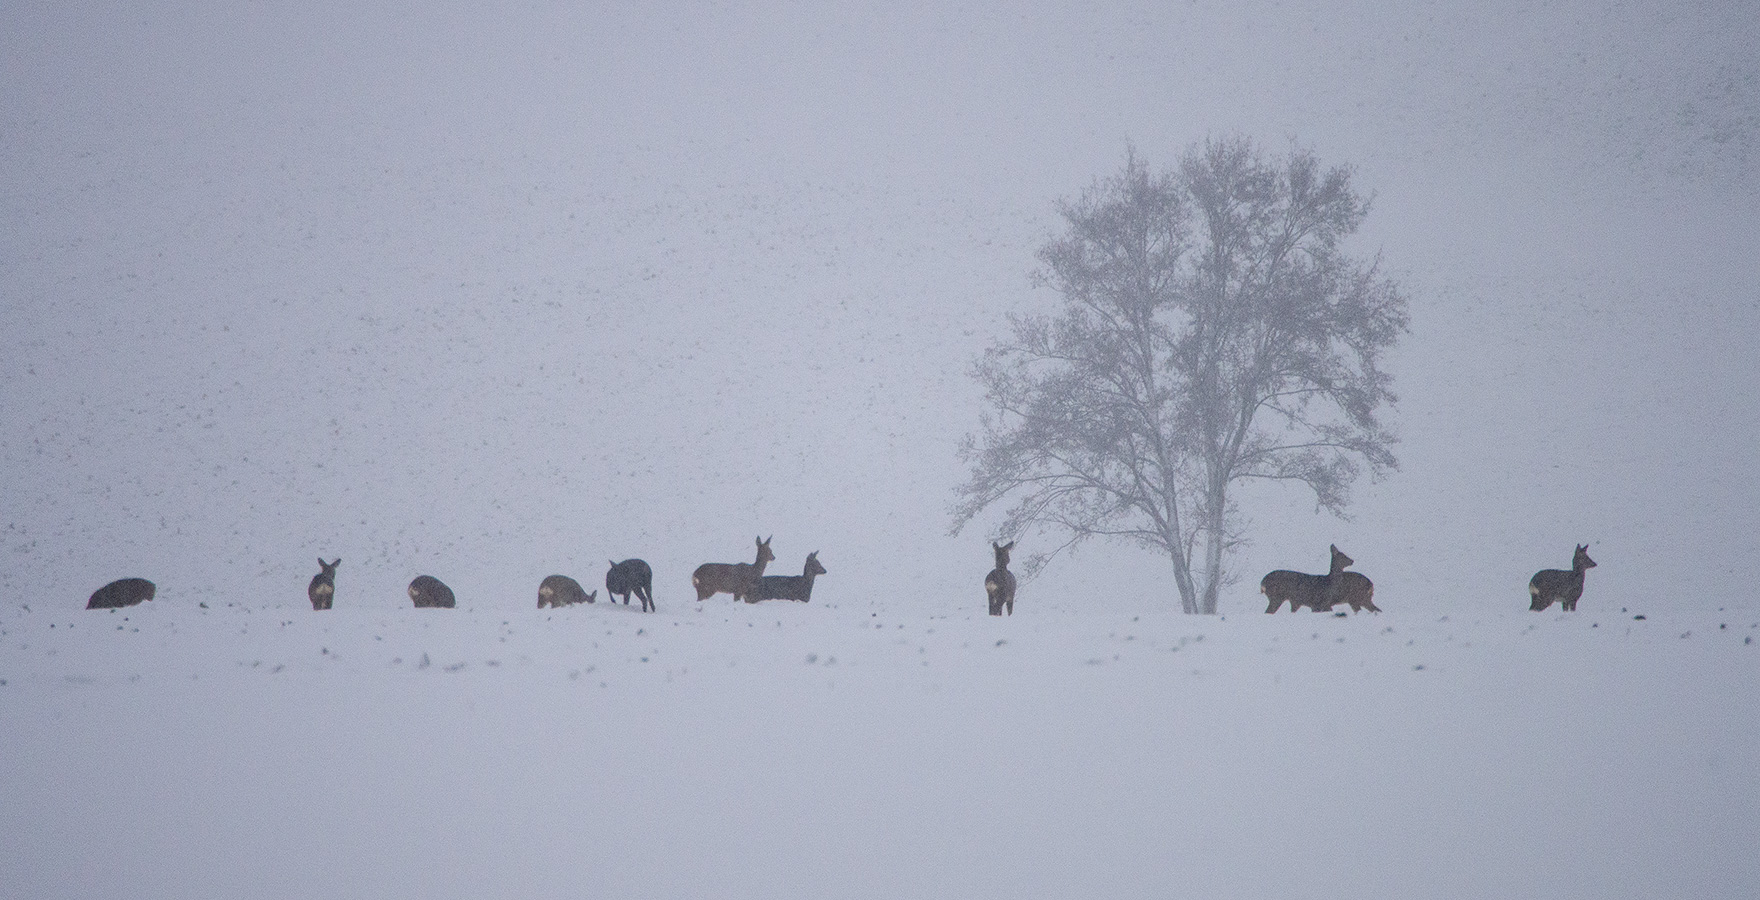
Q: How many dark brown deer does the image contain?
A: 11